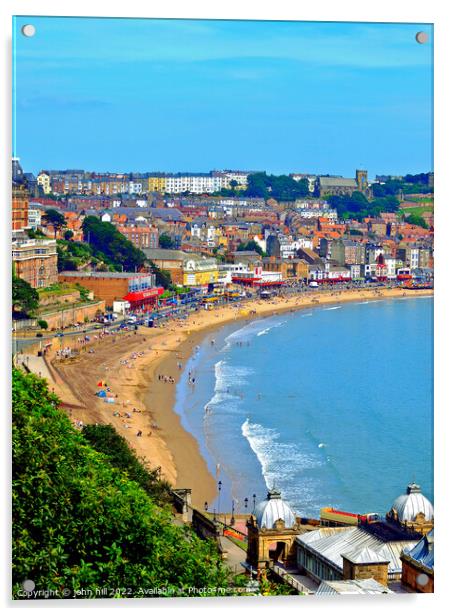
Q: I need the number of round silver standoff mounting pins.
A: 4